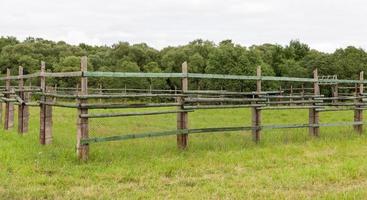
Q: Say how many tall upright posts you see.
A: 8